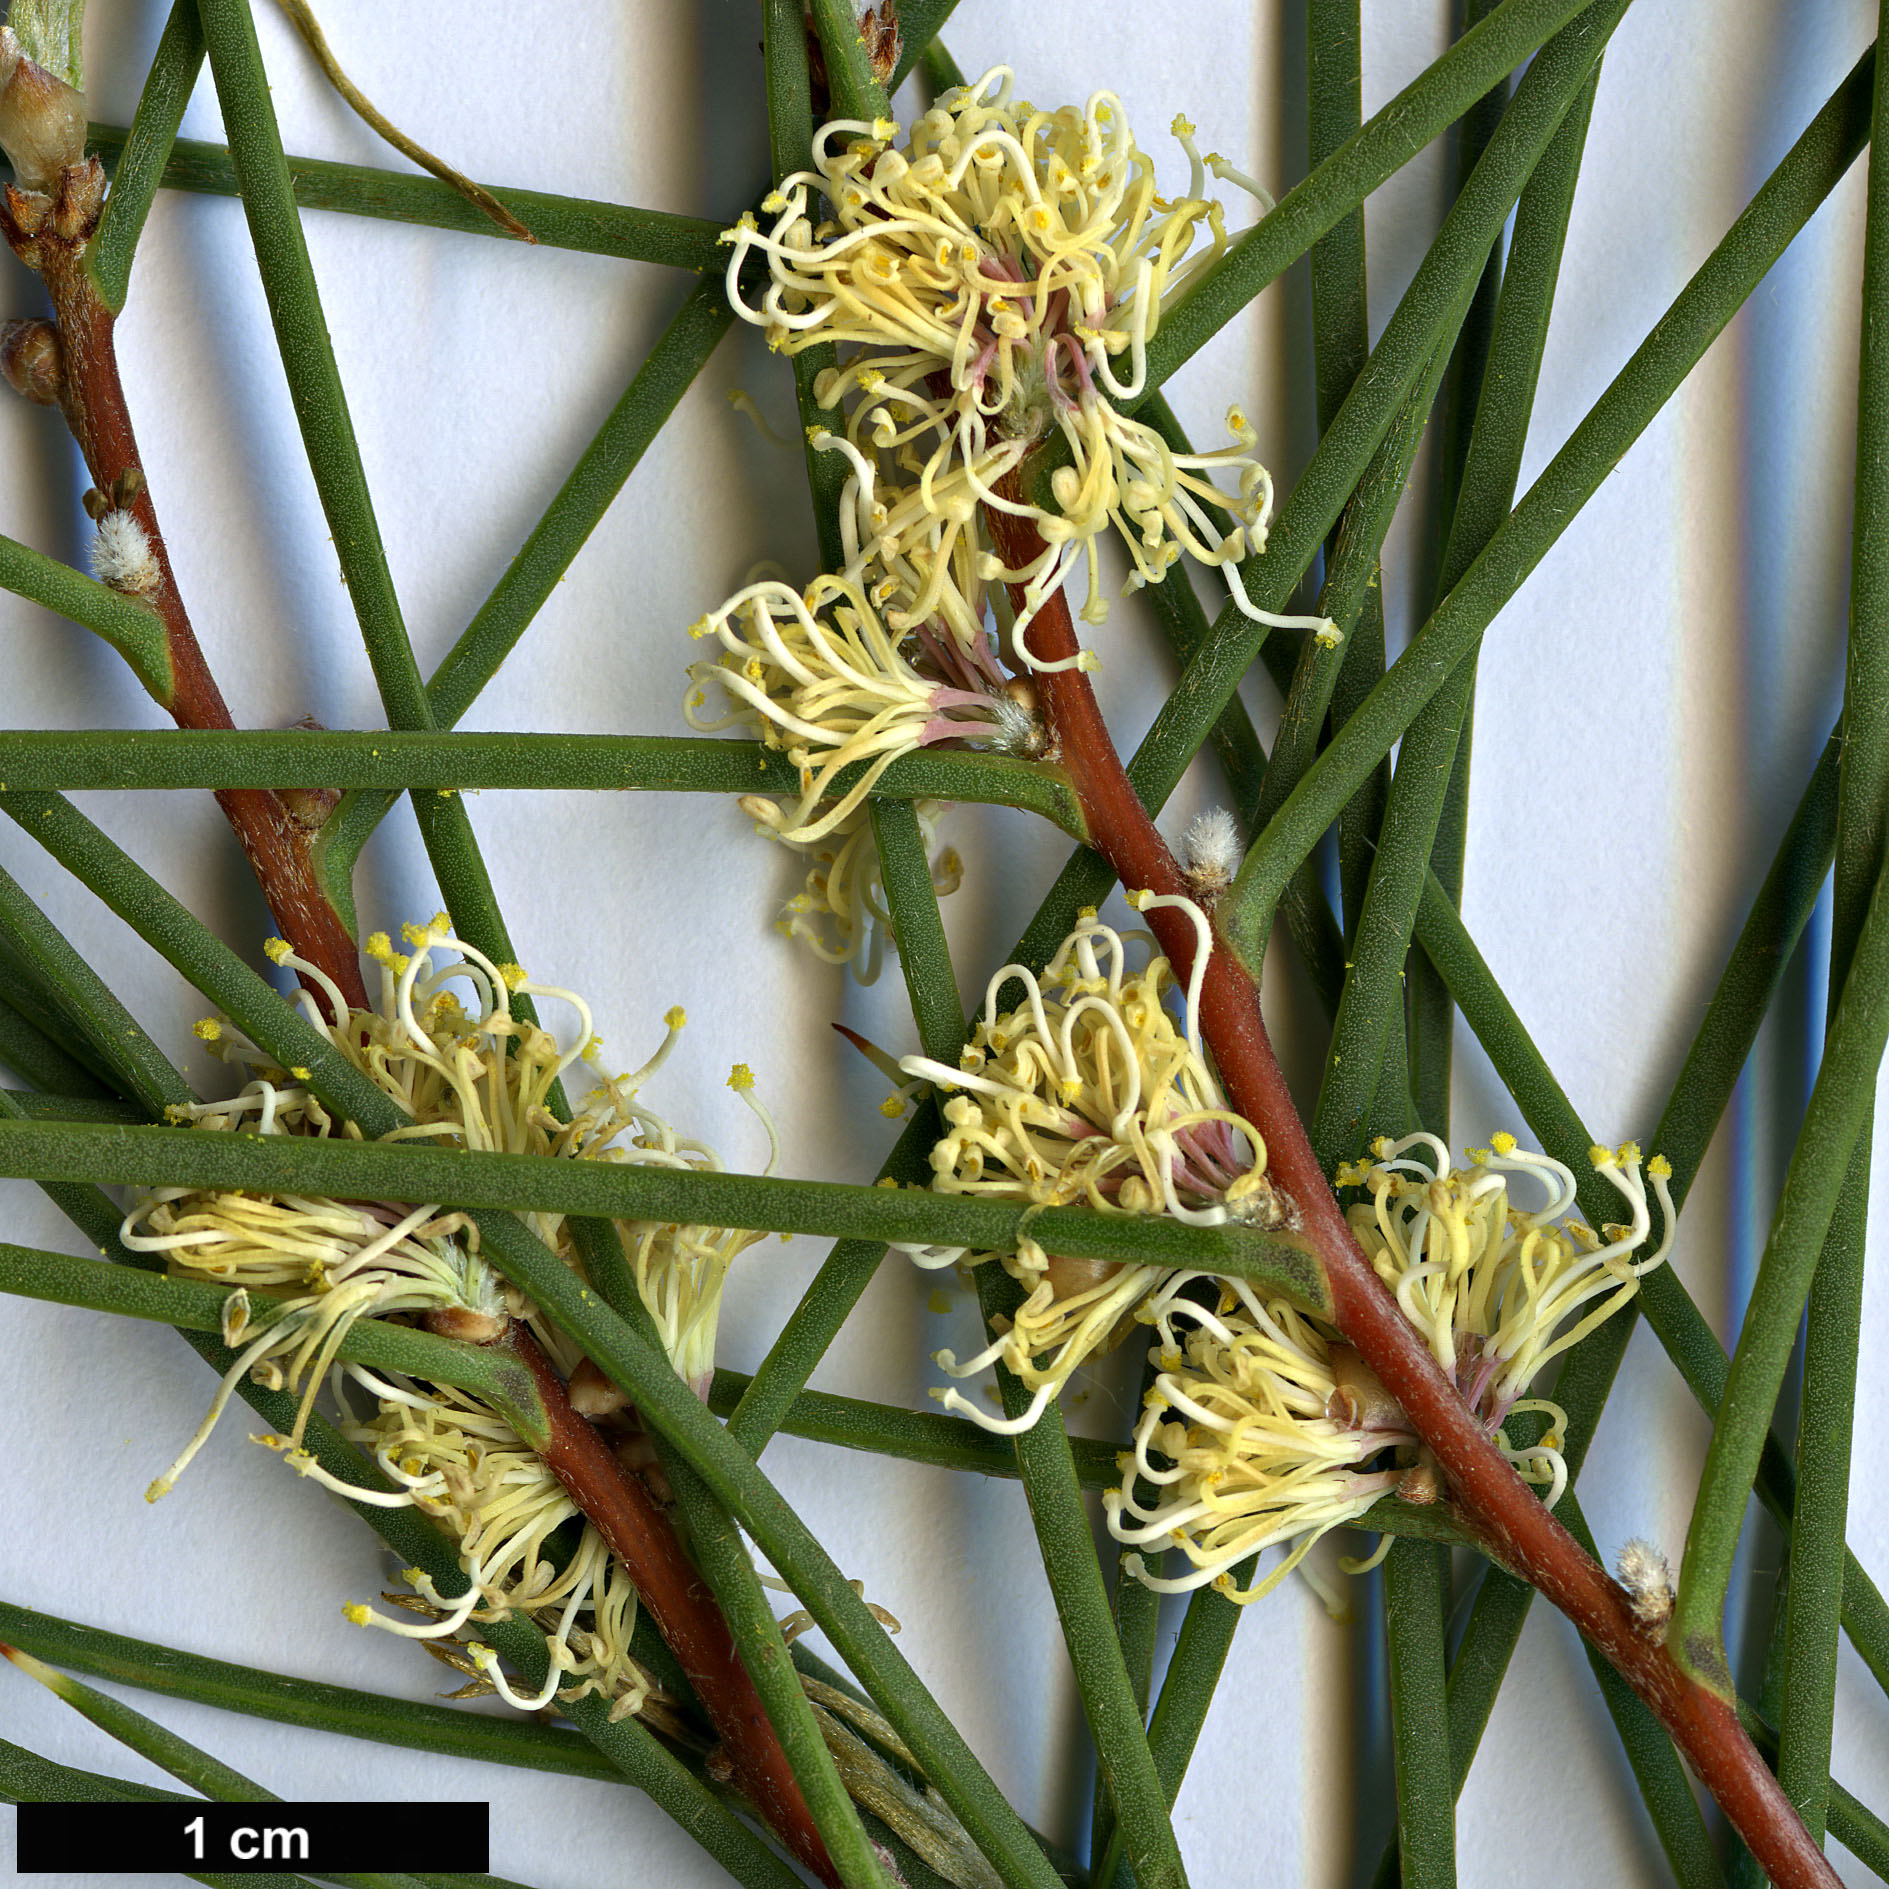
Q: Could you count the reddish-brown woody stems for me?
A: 2